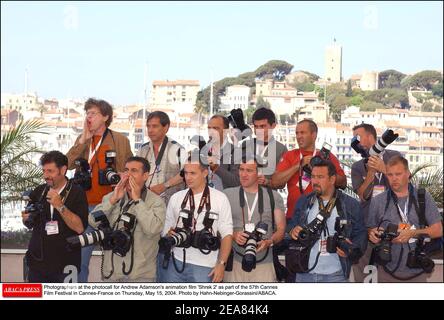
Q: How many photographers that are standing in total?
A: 12